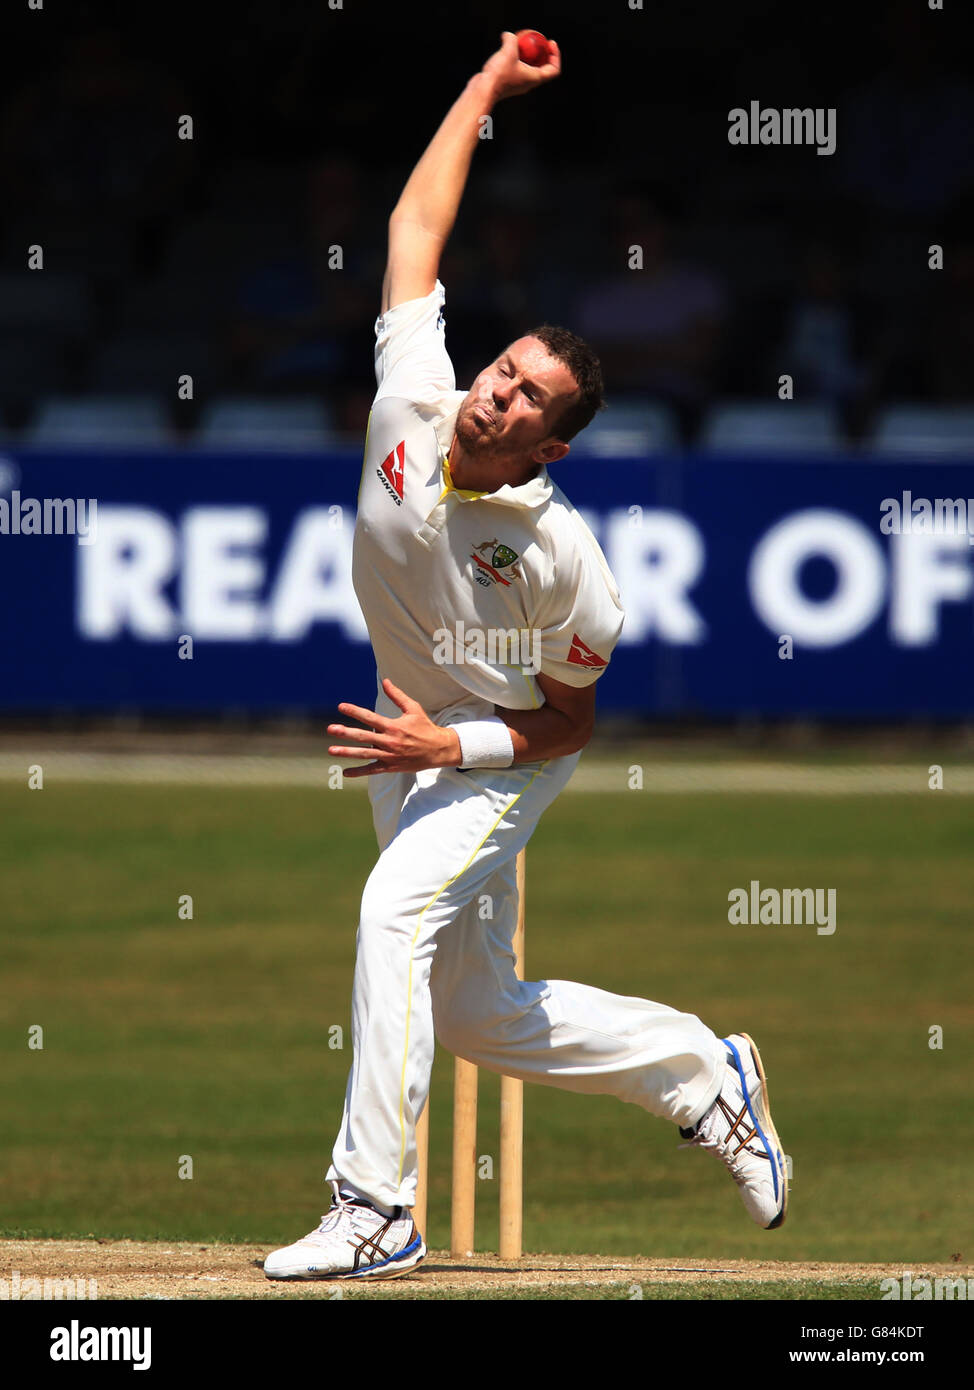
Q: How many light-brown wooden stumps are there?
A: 3